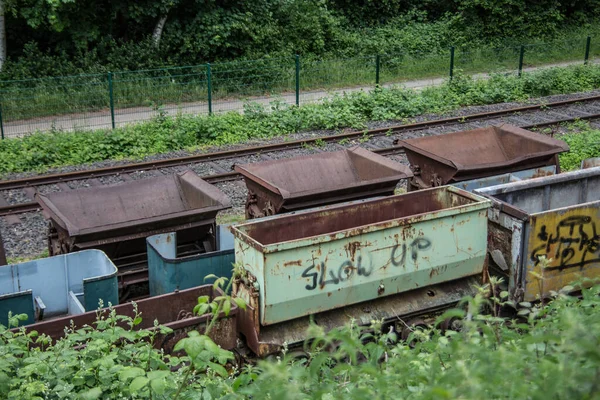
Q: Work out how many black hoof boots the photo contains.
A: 0